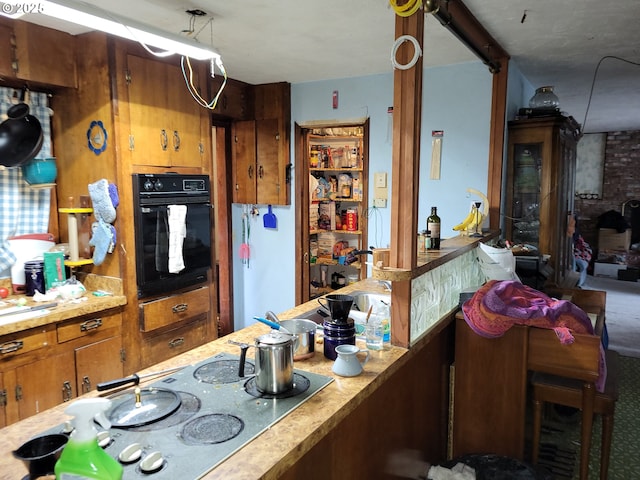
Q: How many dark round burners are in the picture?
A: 4